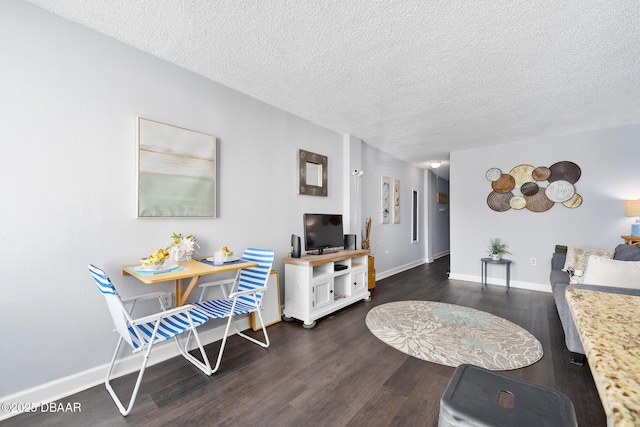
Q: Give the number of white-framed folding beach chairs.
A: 2